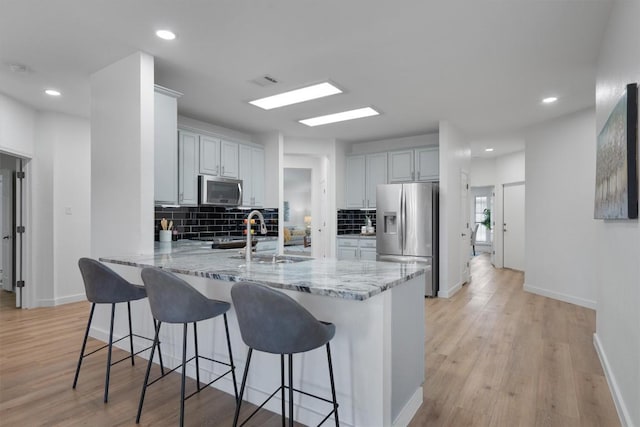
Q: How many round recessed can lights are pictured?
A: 4